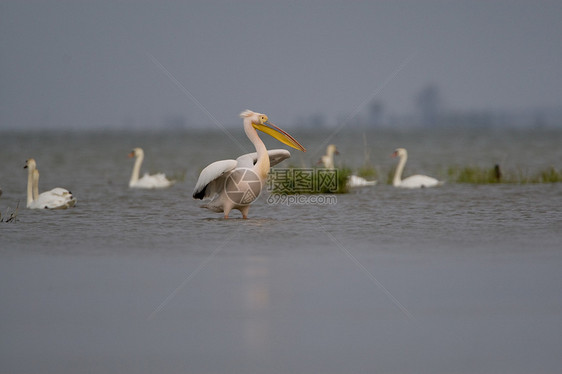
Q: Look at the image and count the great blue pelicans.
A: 0